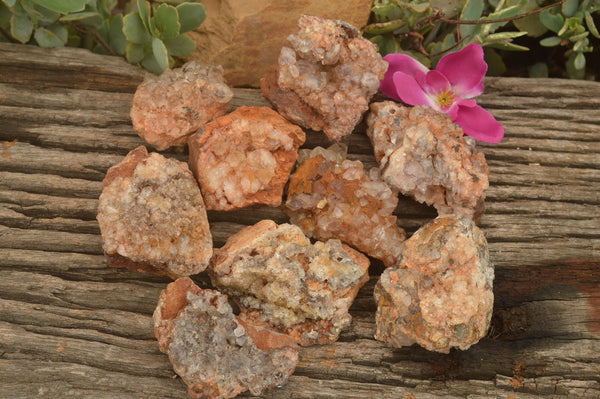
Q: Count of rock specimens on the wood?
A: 9